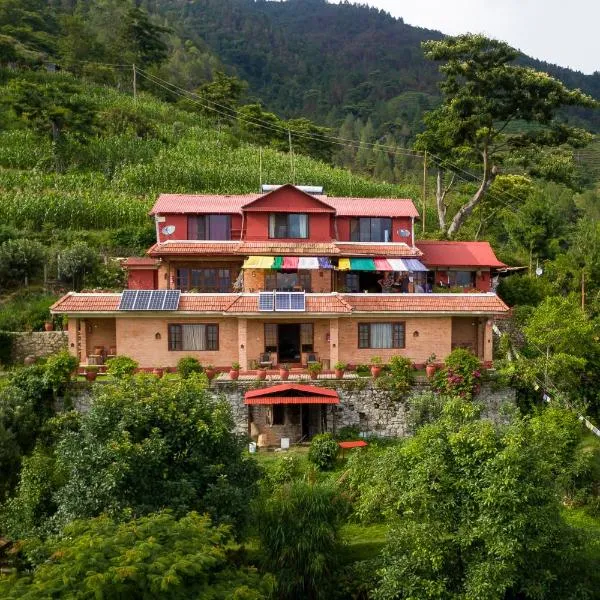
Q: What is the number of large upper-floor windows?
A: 3